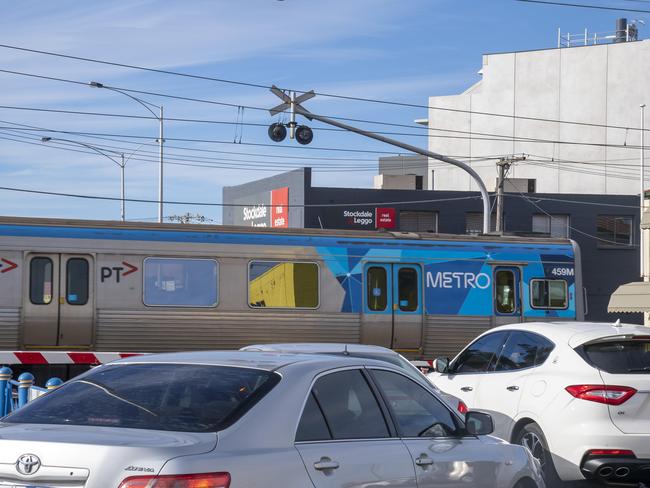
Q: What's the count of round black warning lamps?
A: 2